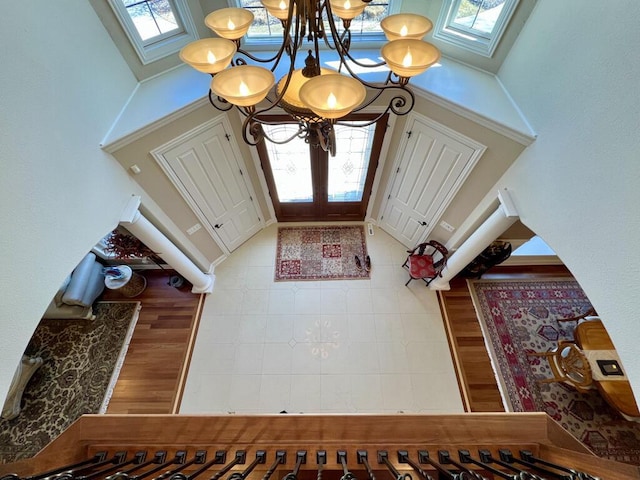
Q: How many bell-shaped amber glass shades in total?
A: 8